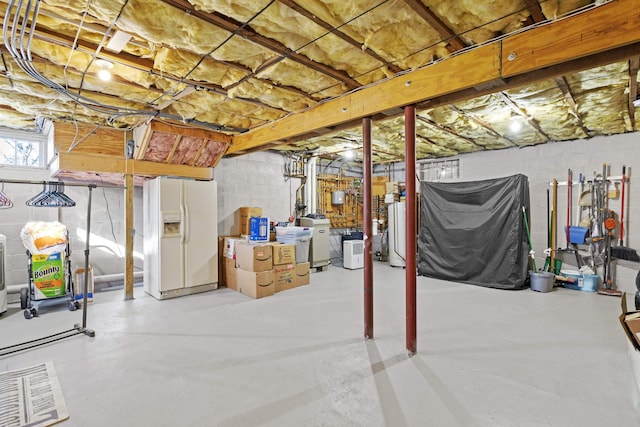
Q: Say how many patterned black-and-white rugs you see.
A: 1